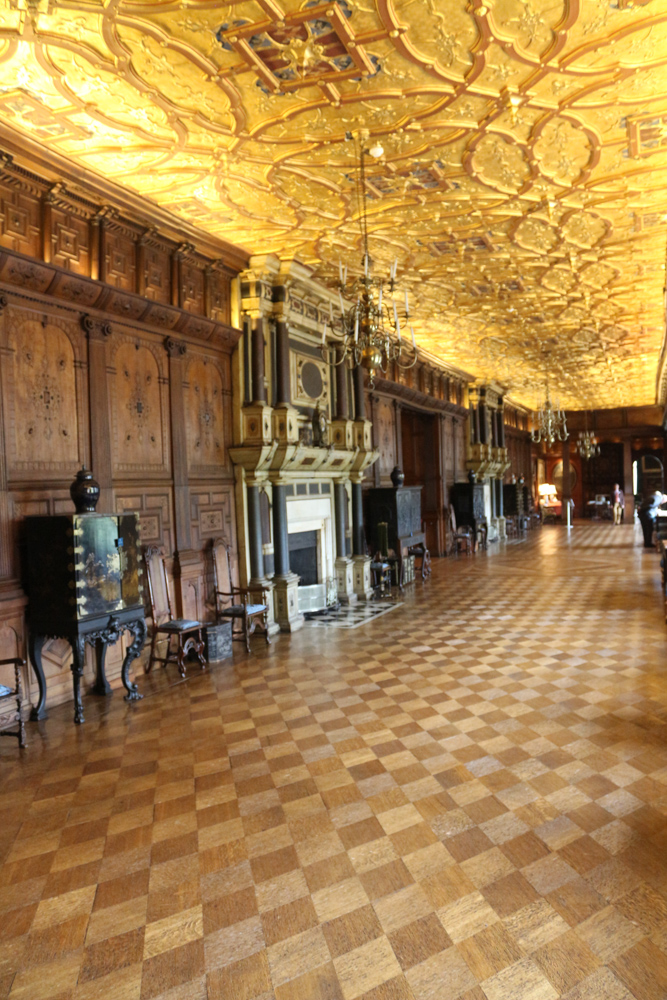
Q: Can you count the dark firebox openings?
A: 1